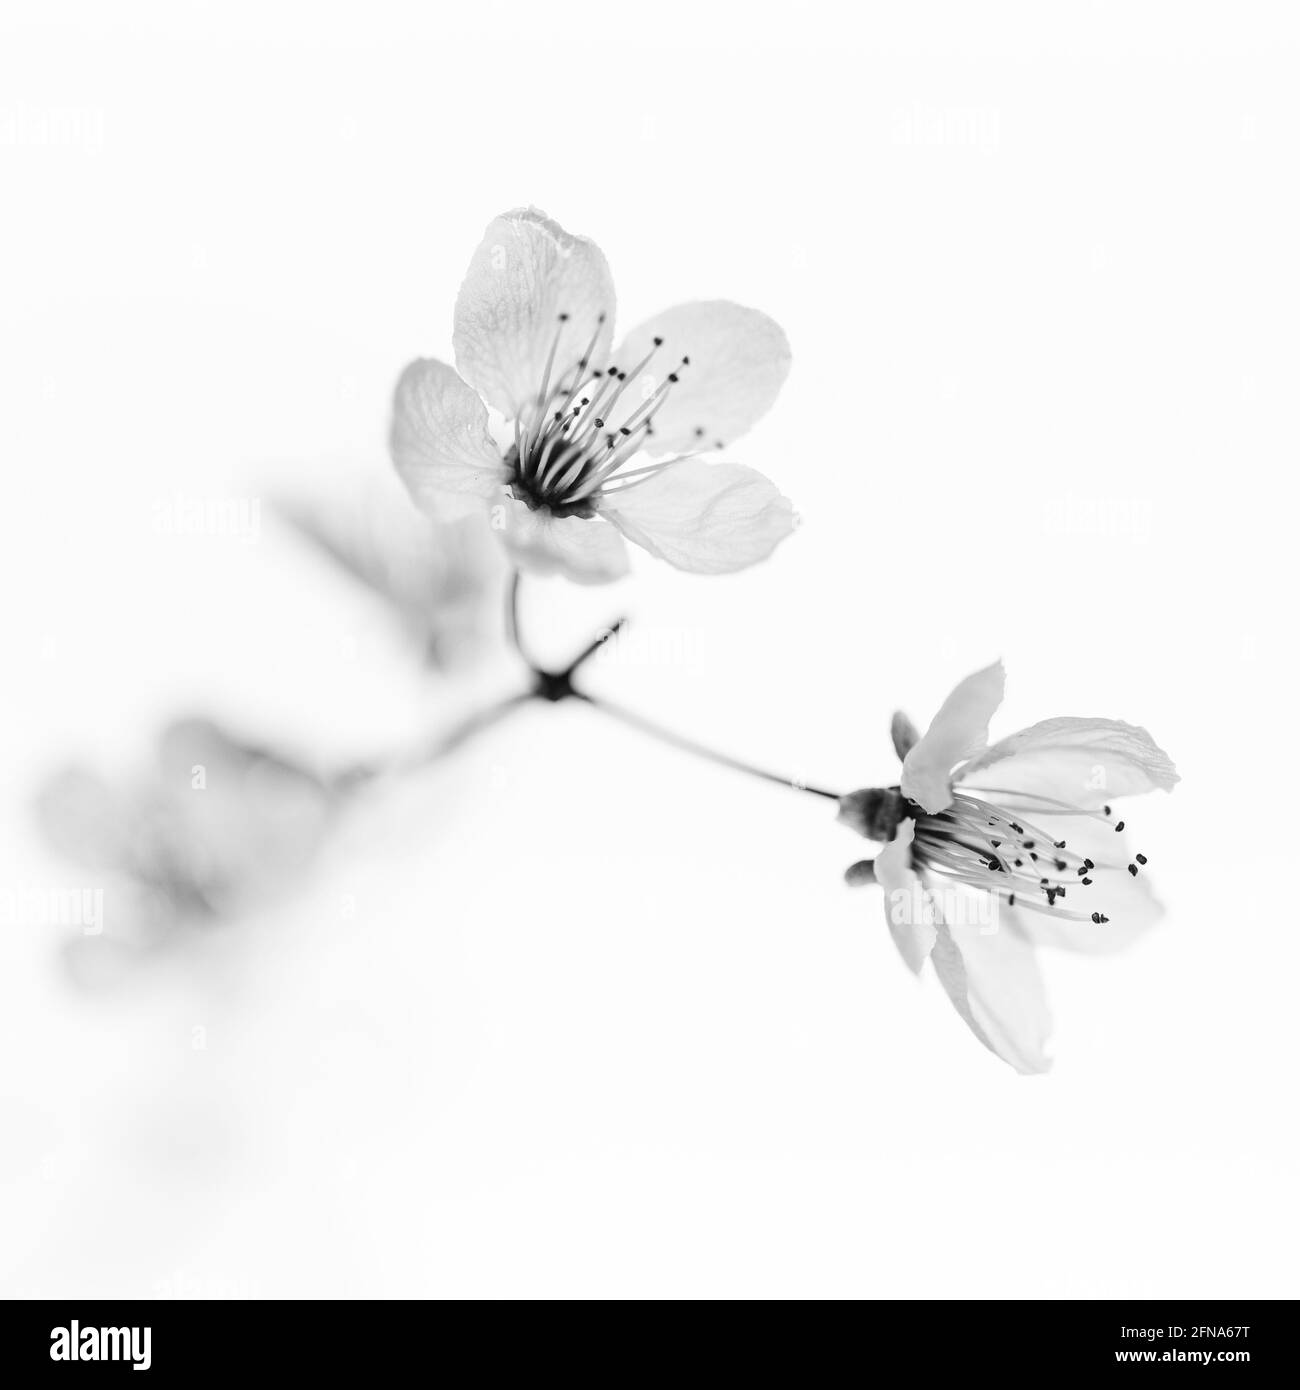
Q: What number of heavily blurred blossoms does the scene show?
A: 2